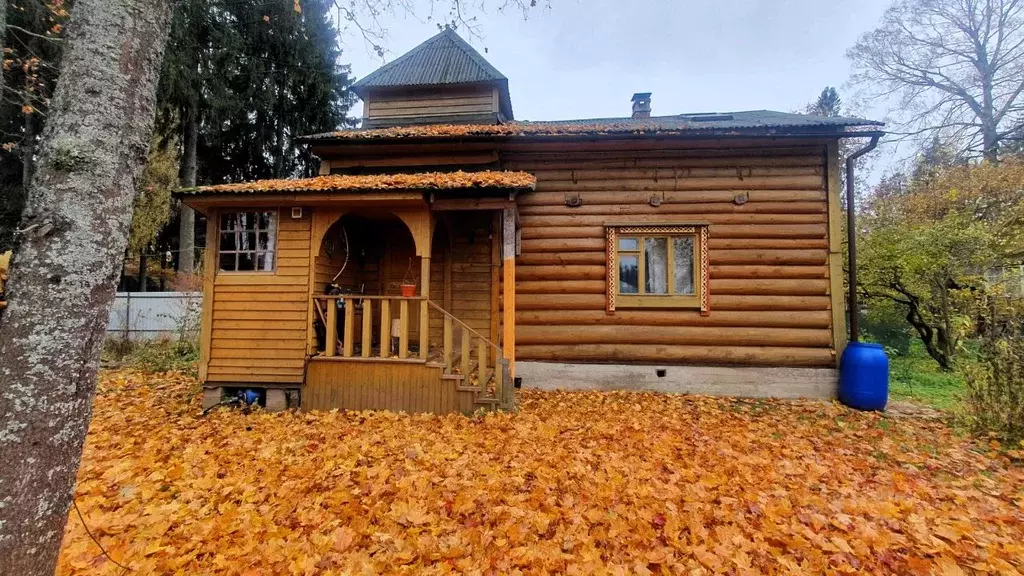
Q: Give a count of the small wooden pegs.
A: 3